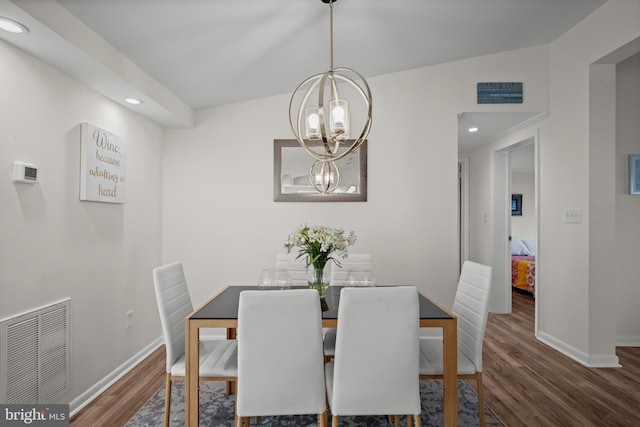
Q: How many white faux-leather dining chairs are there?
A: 6